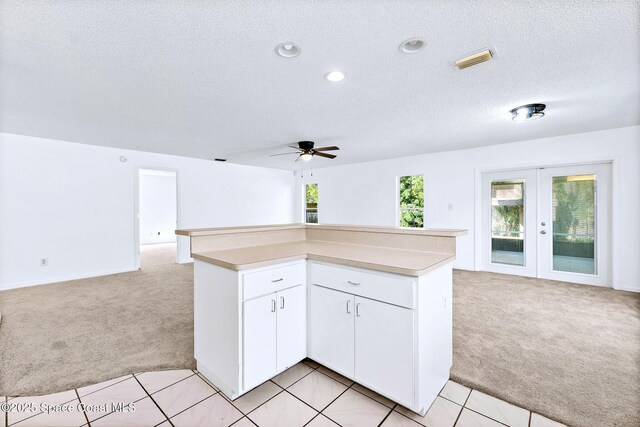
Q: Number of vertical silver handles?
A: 4